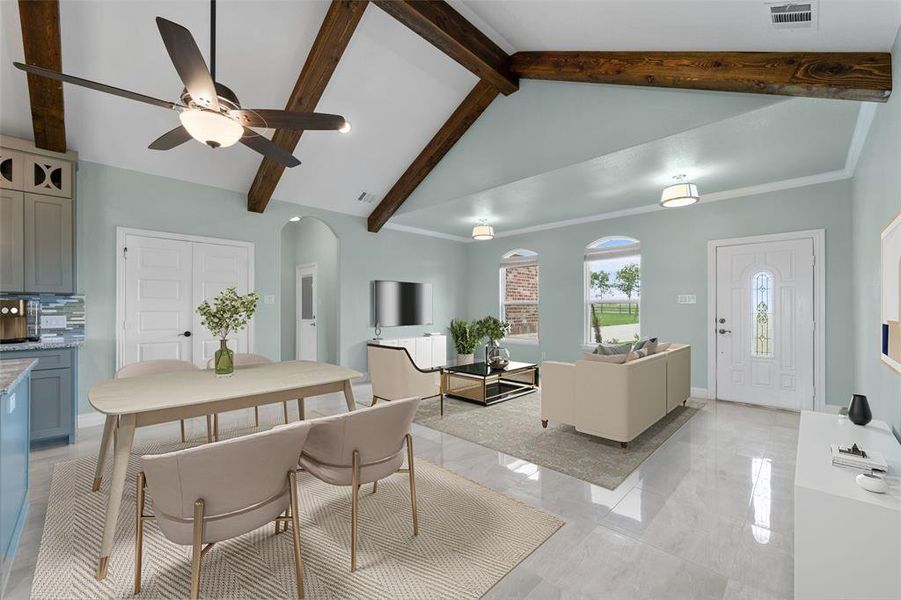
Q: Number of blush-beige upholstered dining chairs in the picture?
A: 4